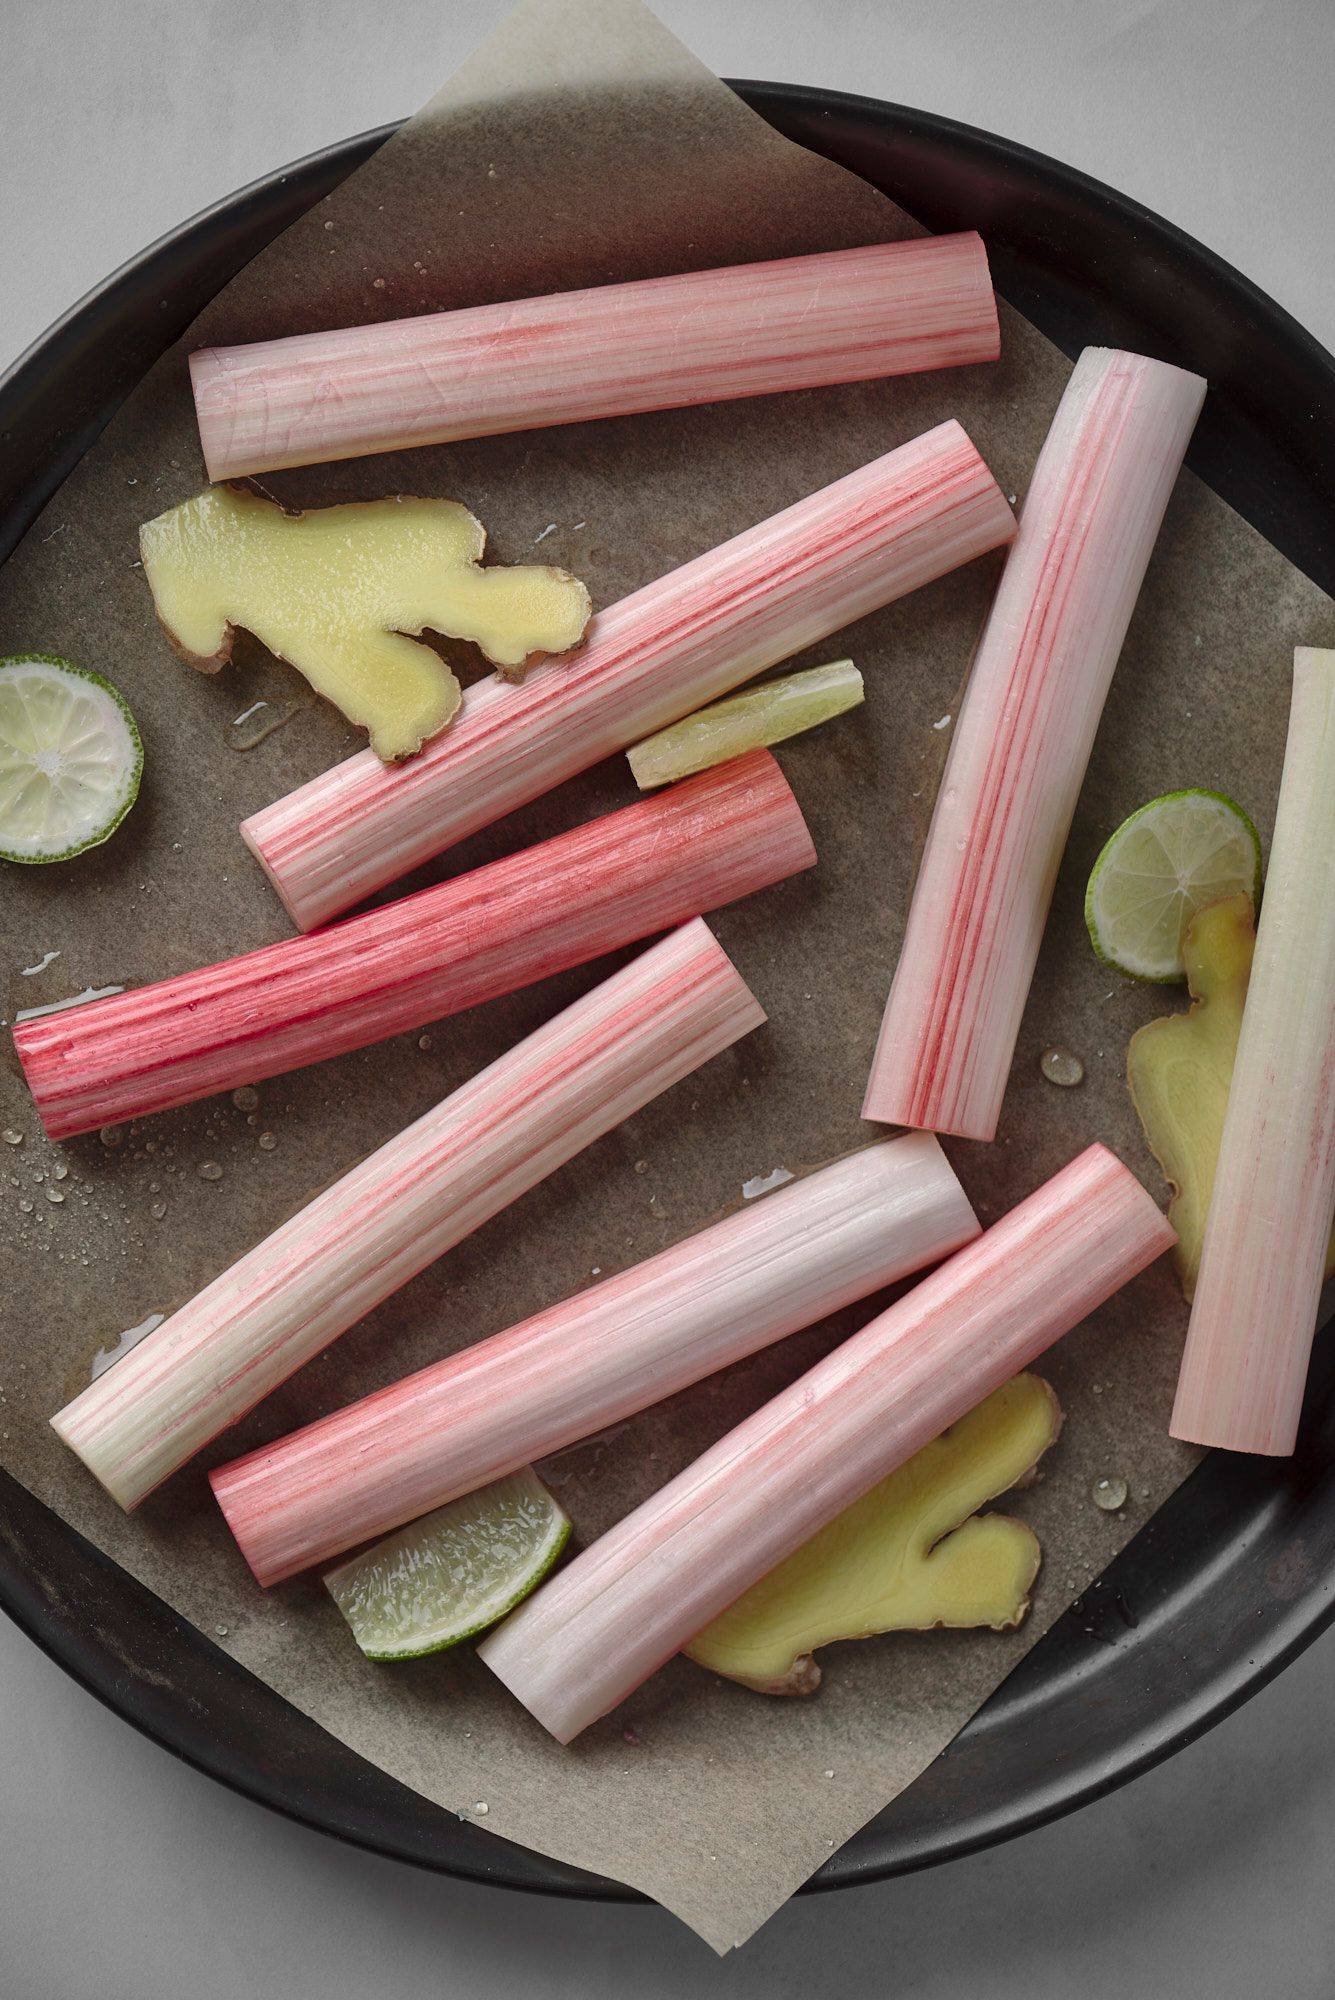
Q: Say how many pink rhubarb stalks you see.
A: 8